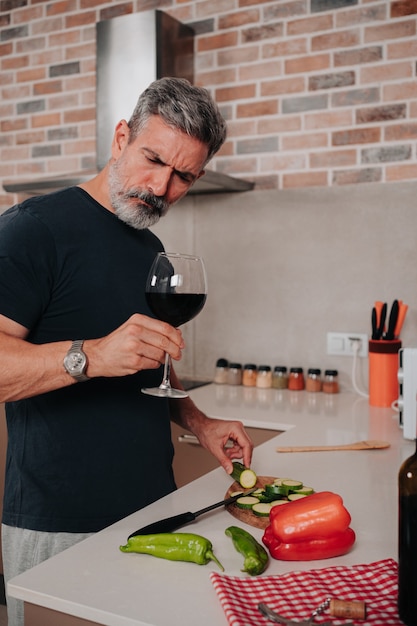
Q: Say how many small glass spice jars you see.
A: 8